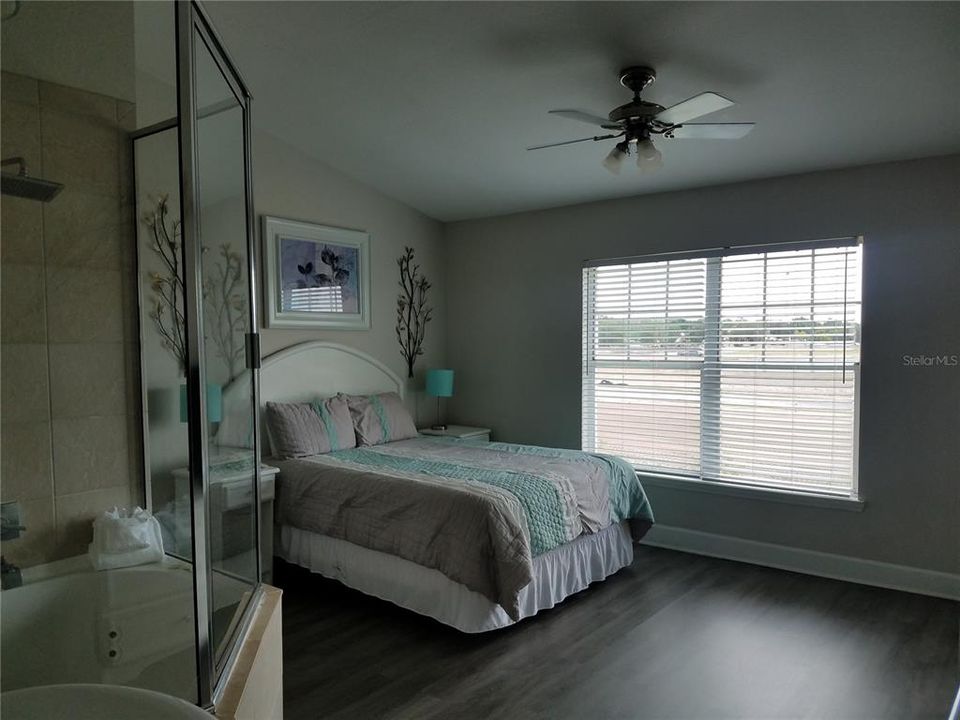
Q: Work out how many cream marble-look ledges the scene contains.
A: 1